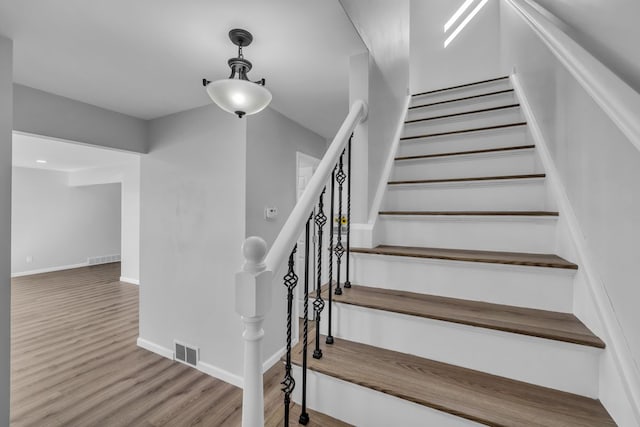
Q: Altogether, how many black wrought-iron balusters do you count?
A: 6